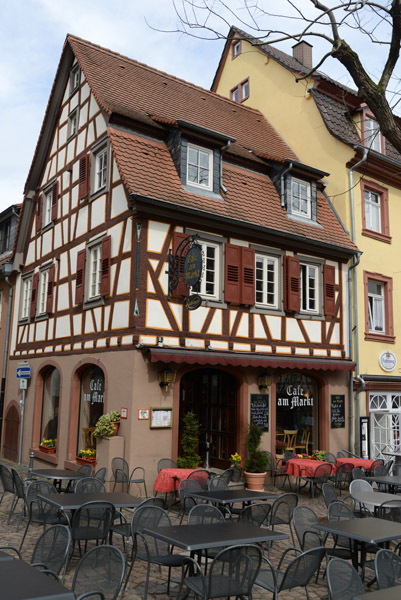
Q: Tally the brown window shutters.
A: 13